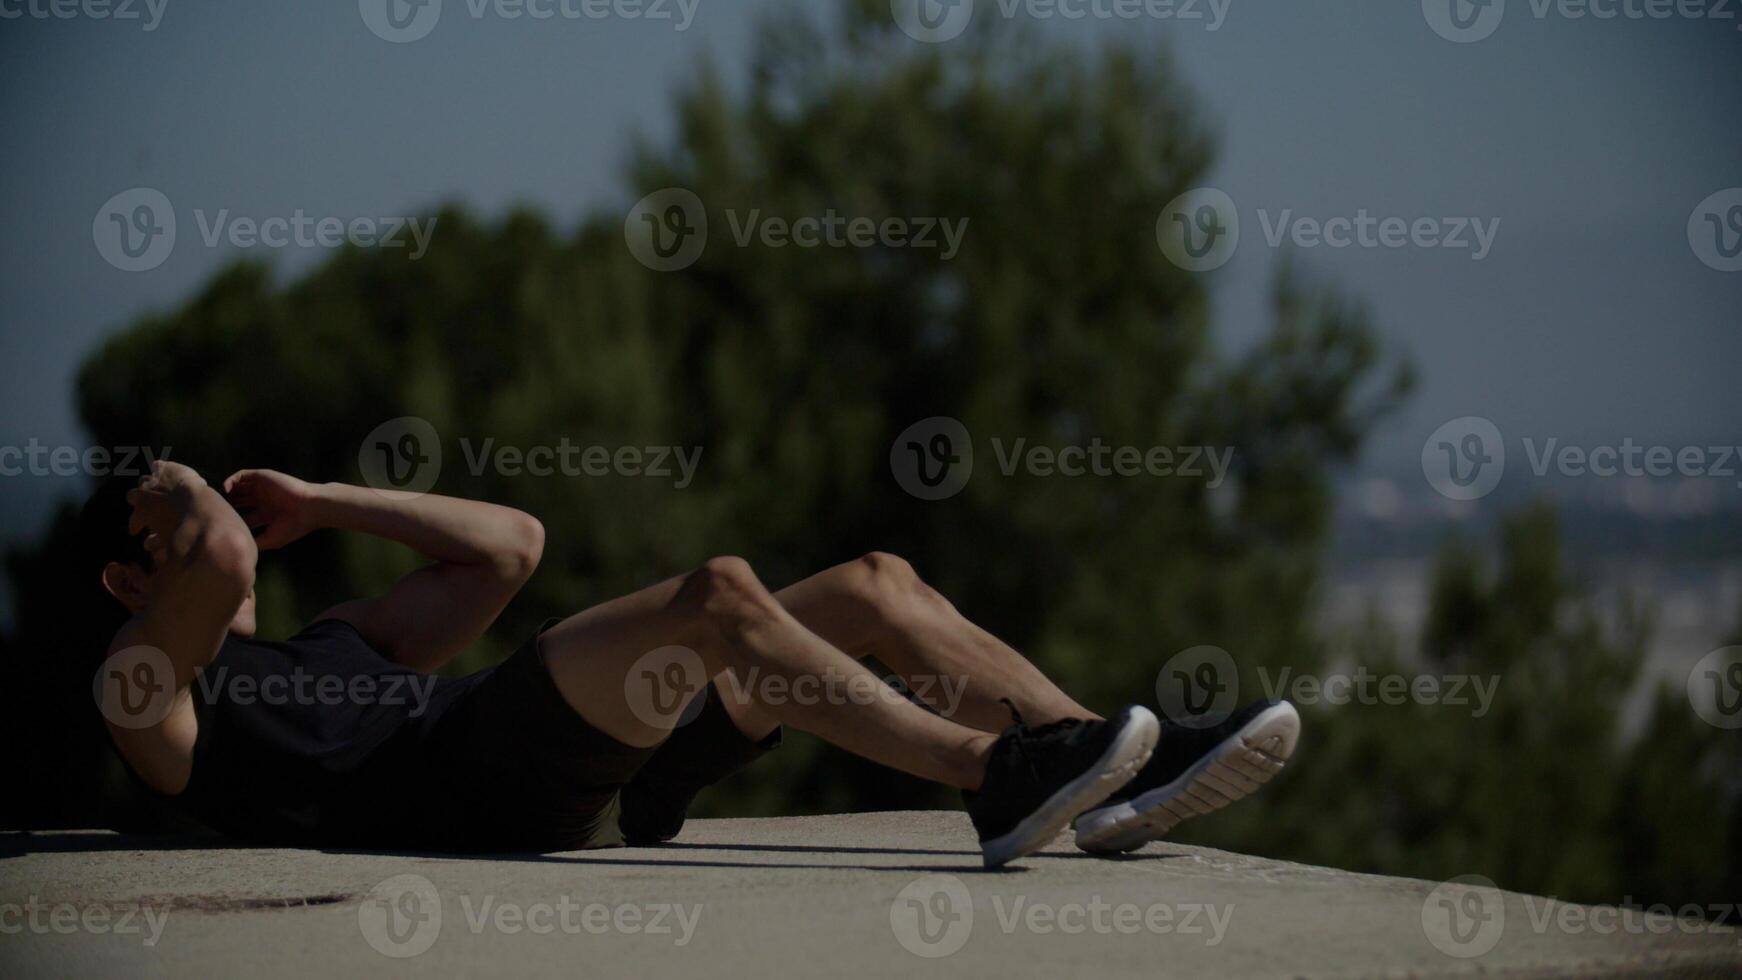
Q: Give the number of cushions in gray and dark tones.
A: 0